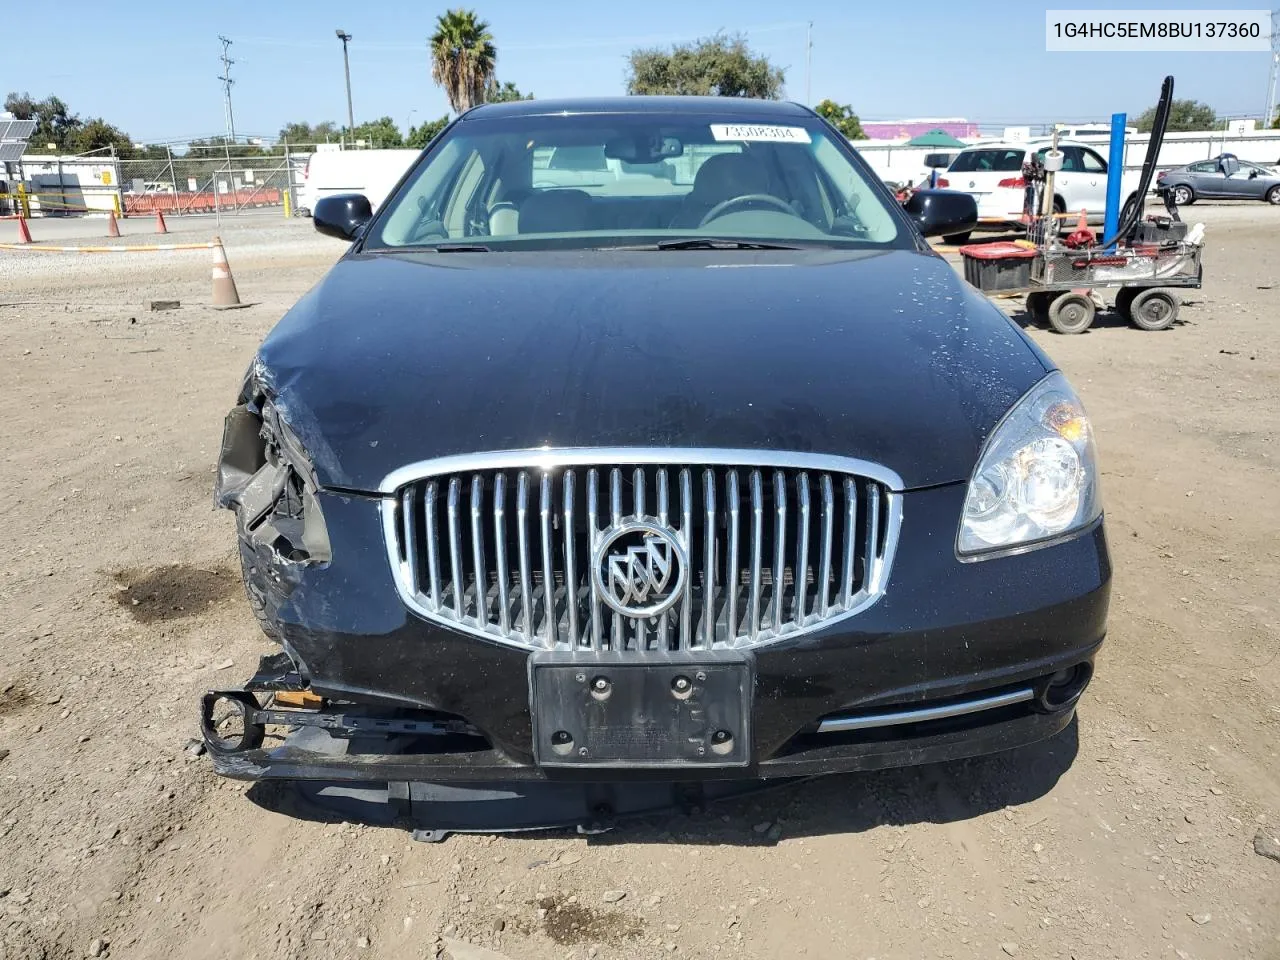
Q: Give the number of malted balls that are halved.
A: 0